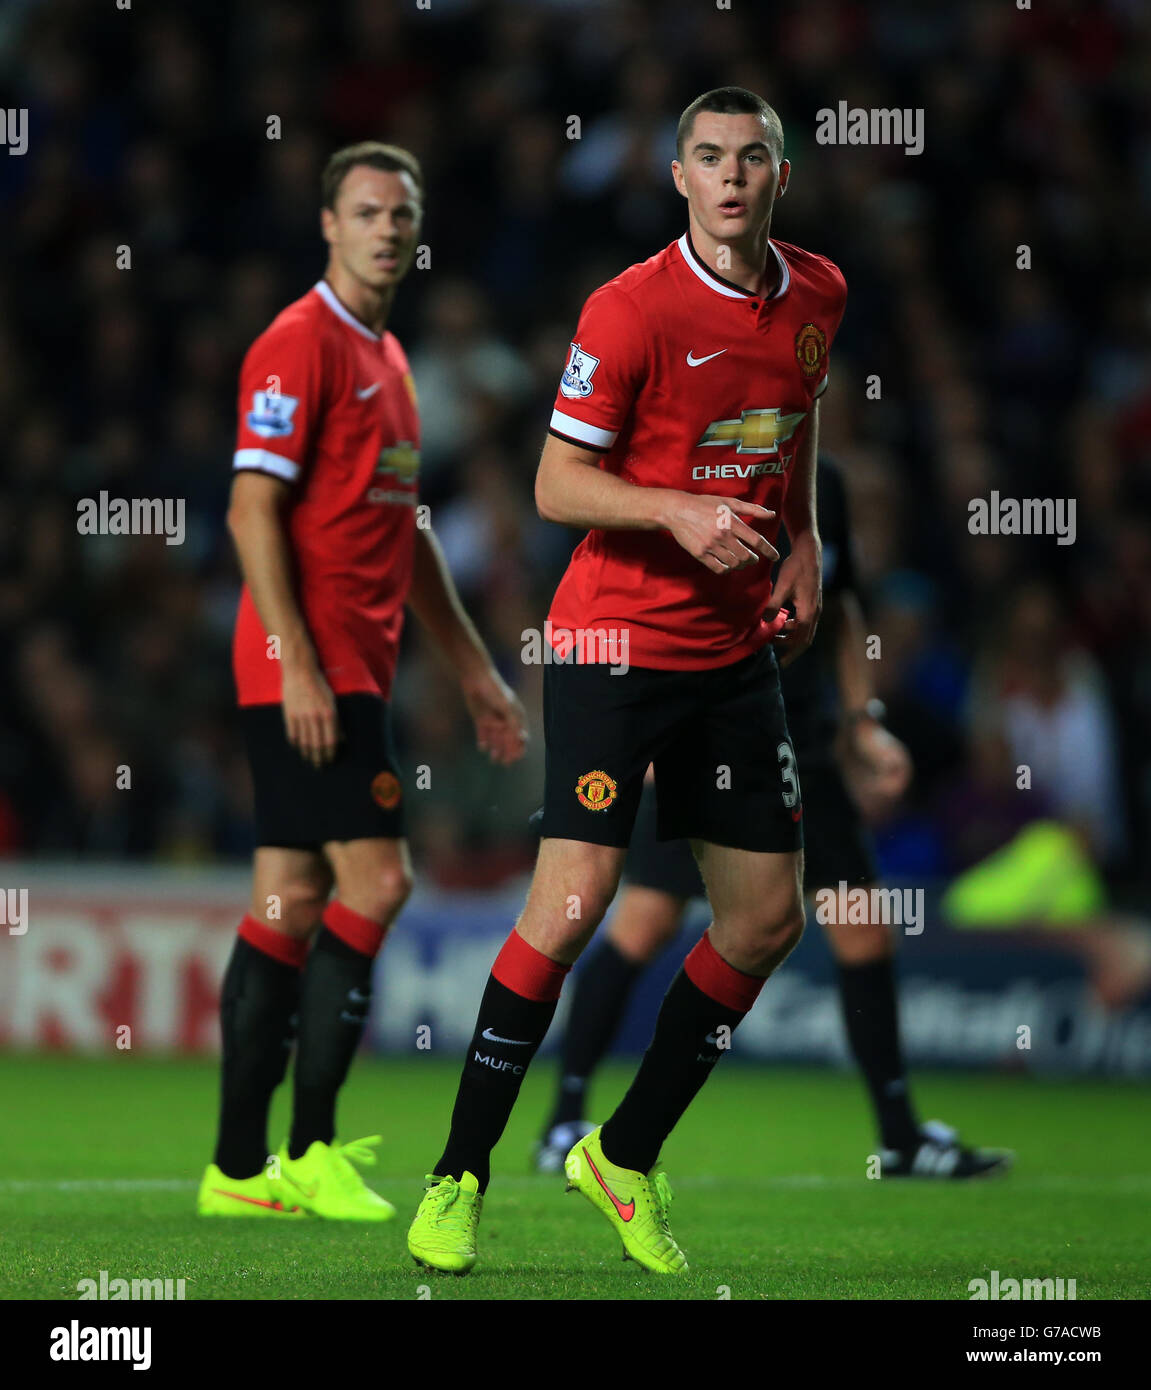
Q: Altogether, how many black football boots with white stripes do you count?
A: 2